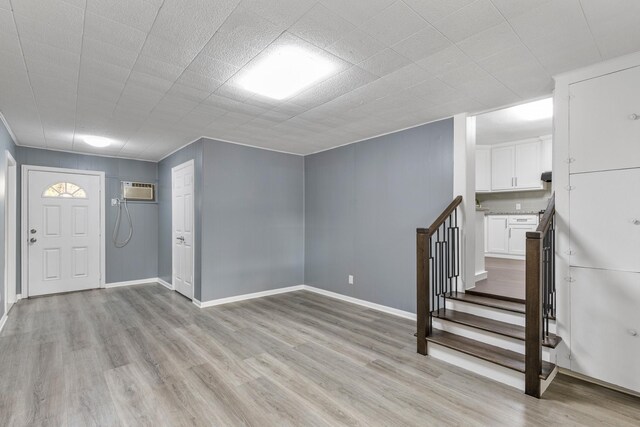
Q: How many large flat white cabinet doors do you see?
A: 3